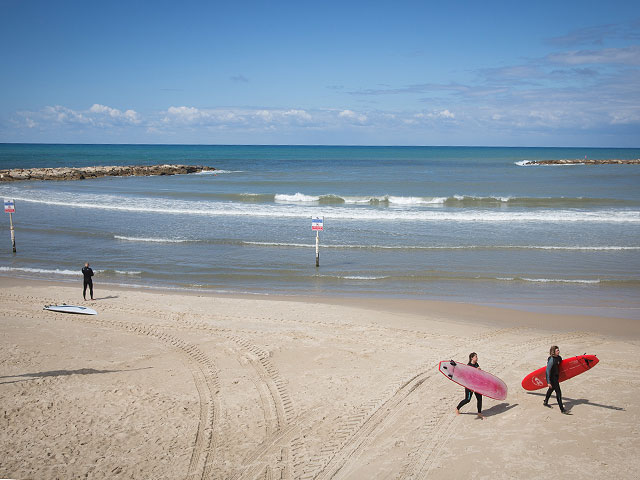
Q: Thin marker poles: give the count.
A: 2